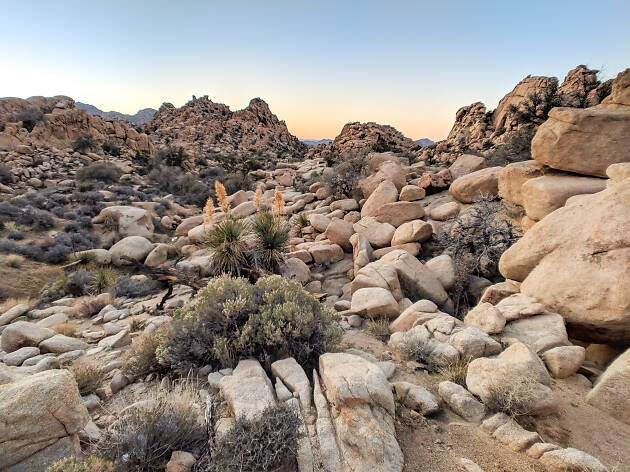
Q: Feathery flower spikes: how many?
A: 4